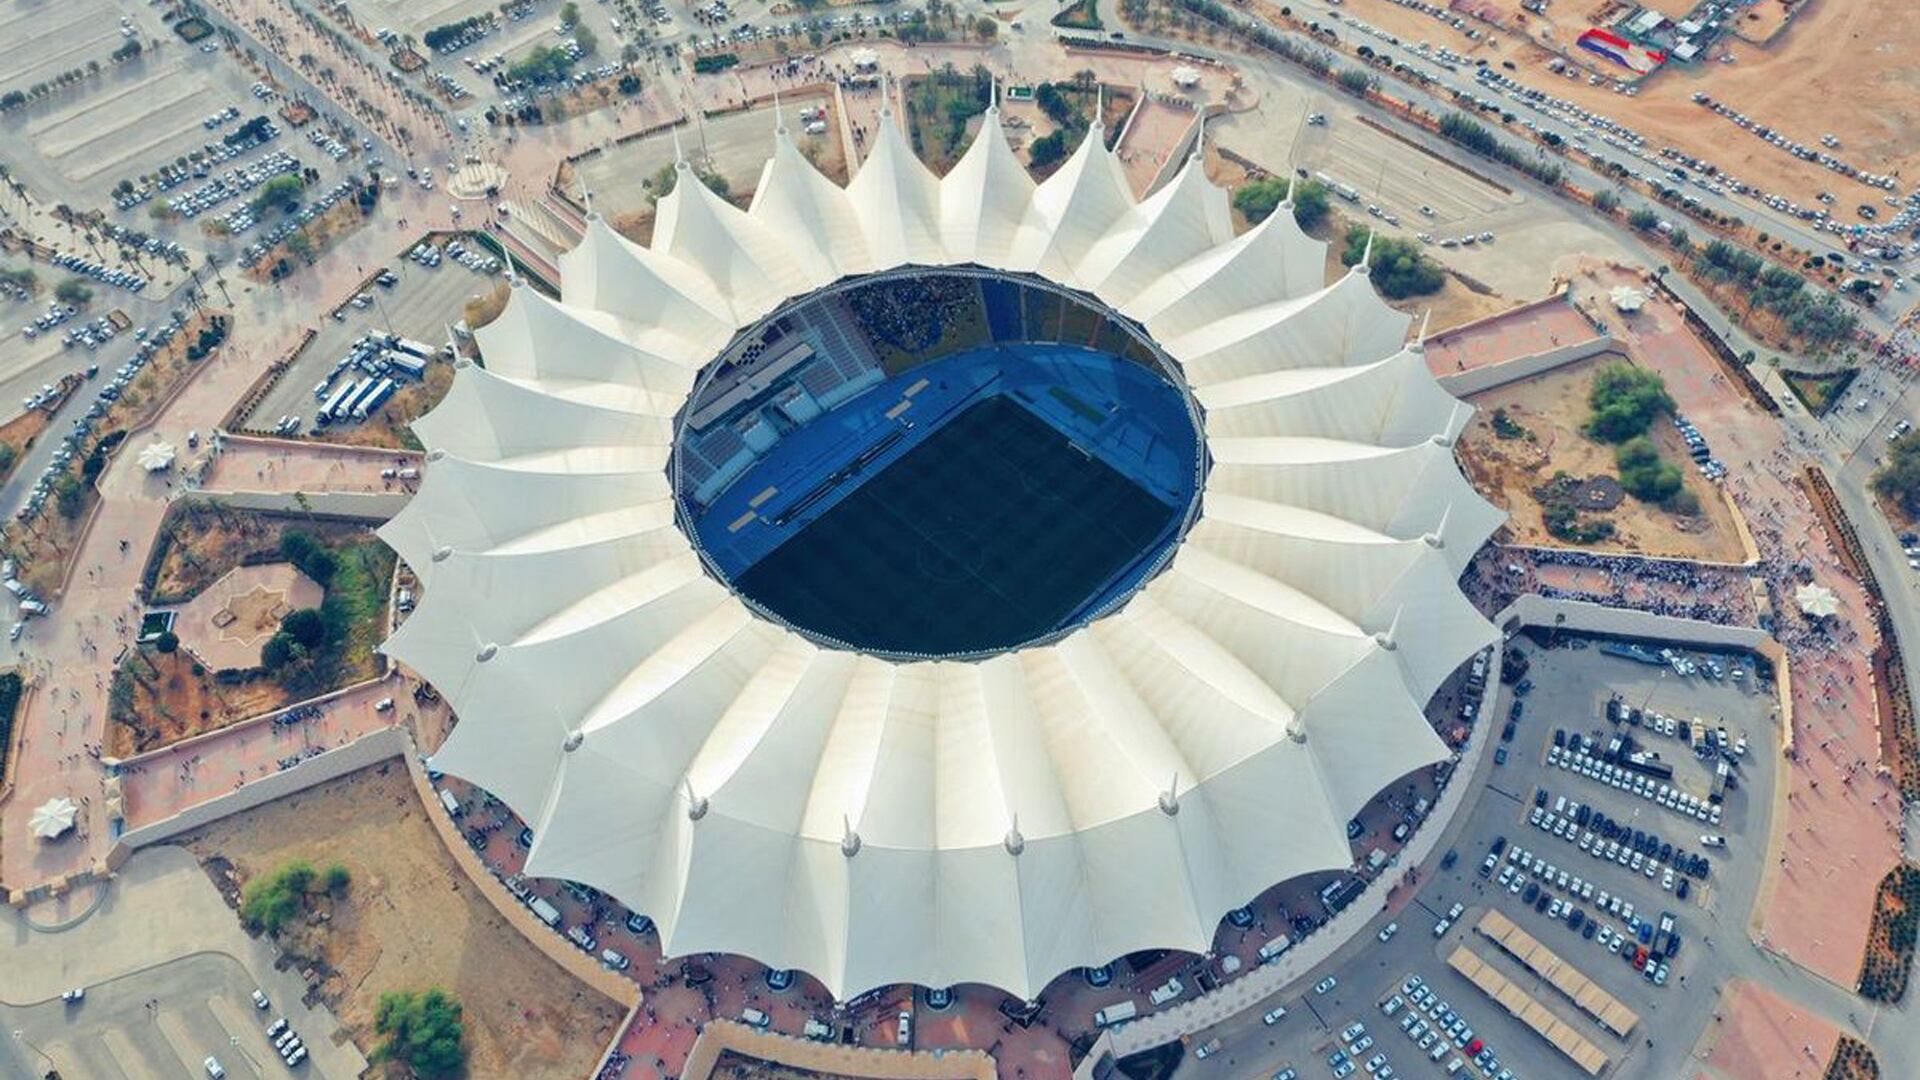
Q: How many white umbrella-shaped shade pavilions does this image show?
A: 6